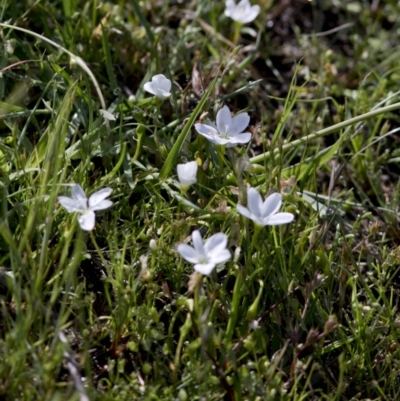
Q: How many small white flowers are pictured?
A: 7